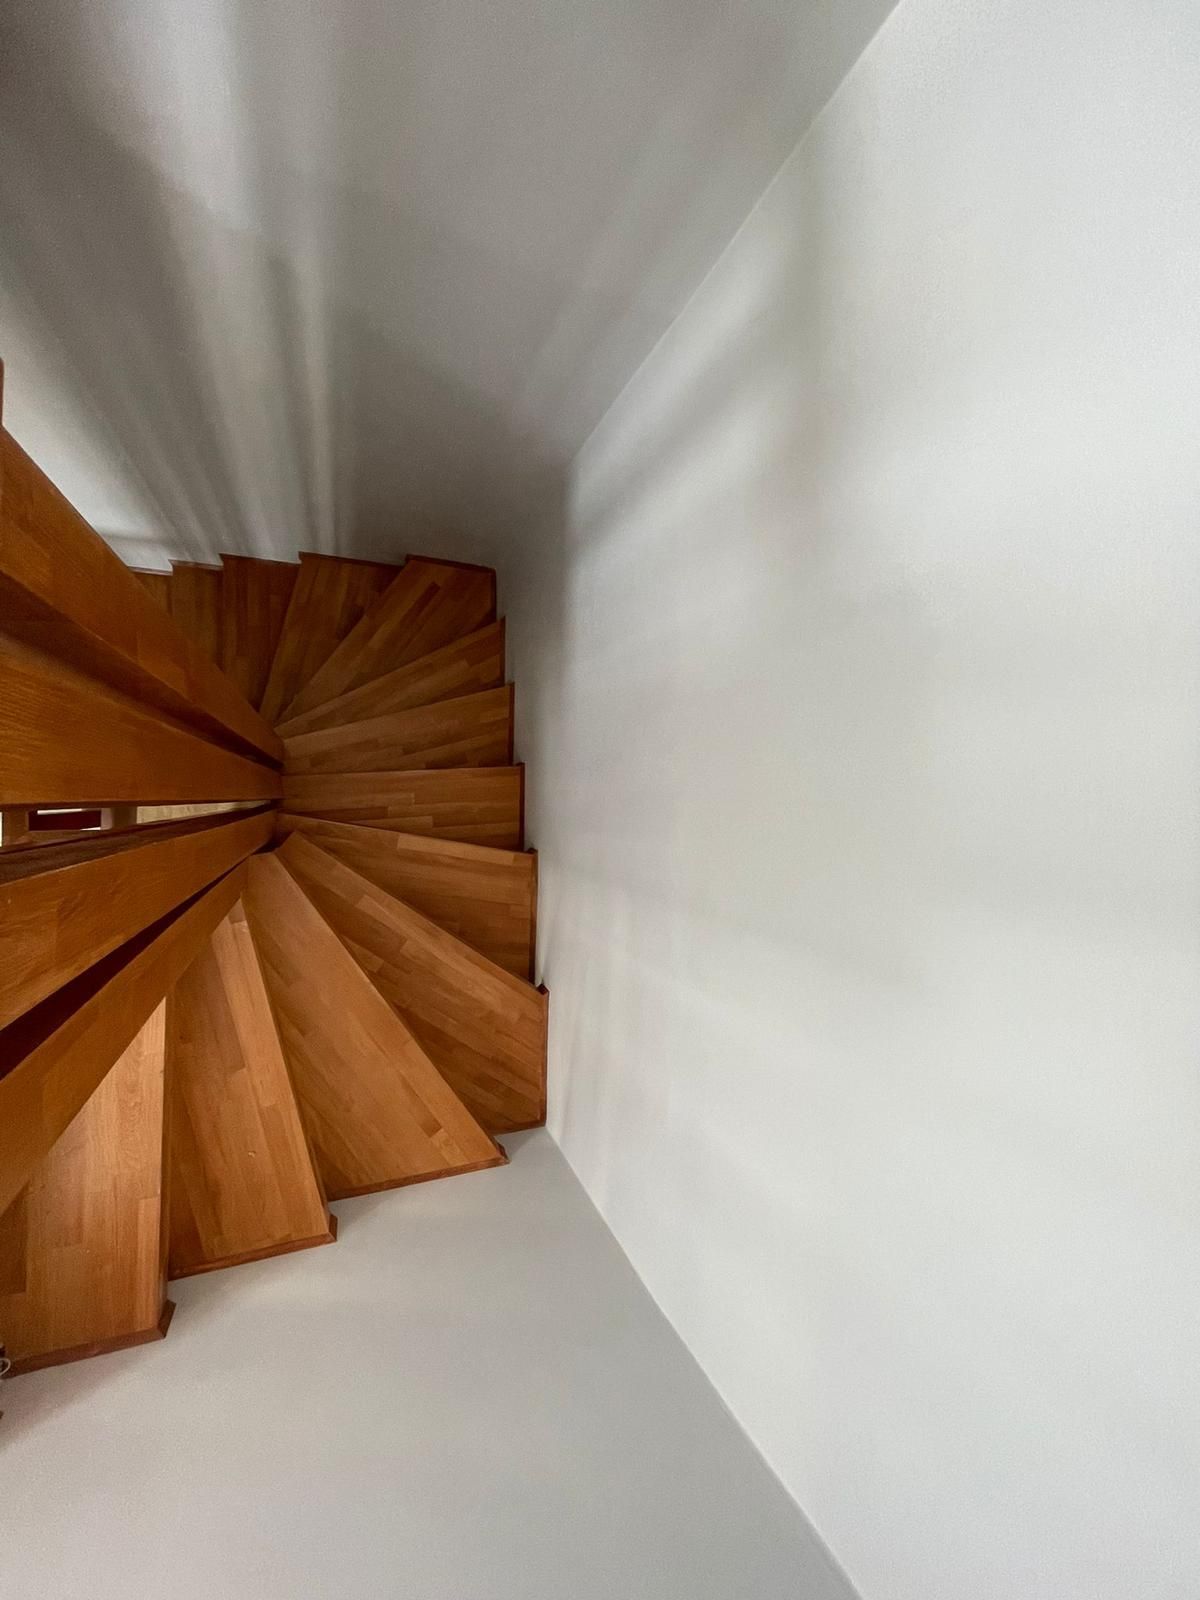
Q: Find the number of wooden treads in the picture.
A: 13